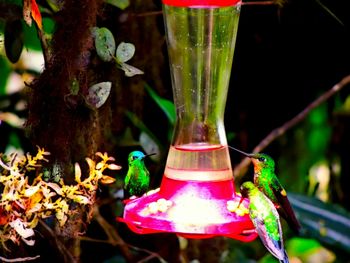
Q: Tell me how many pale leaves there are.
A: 4